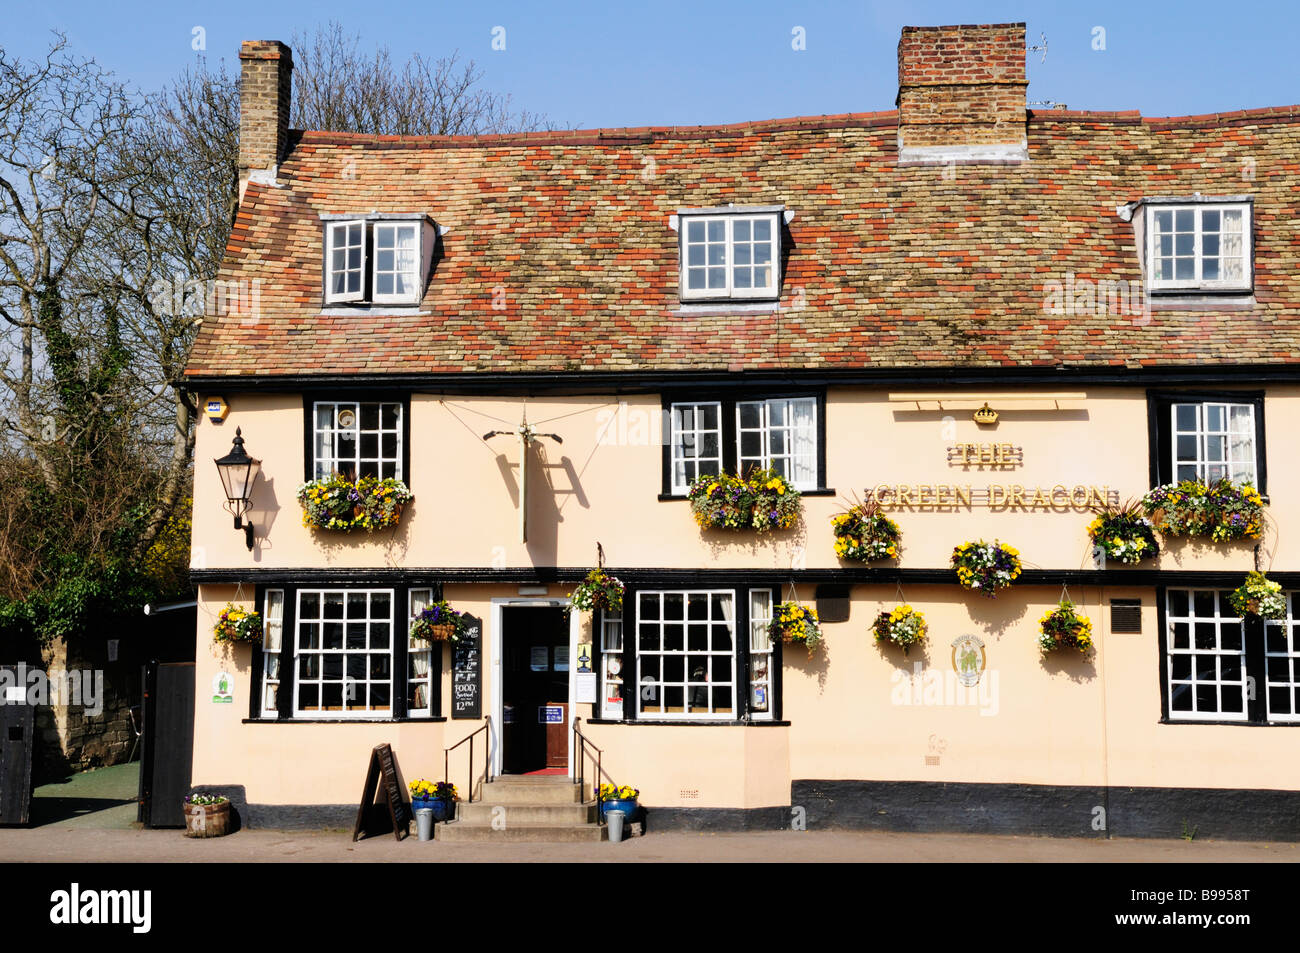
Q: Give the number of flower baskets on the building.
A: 13